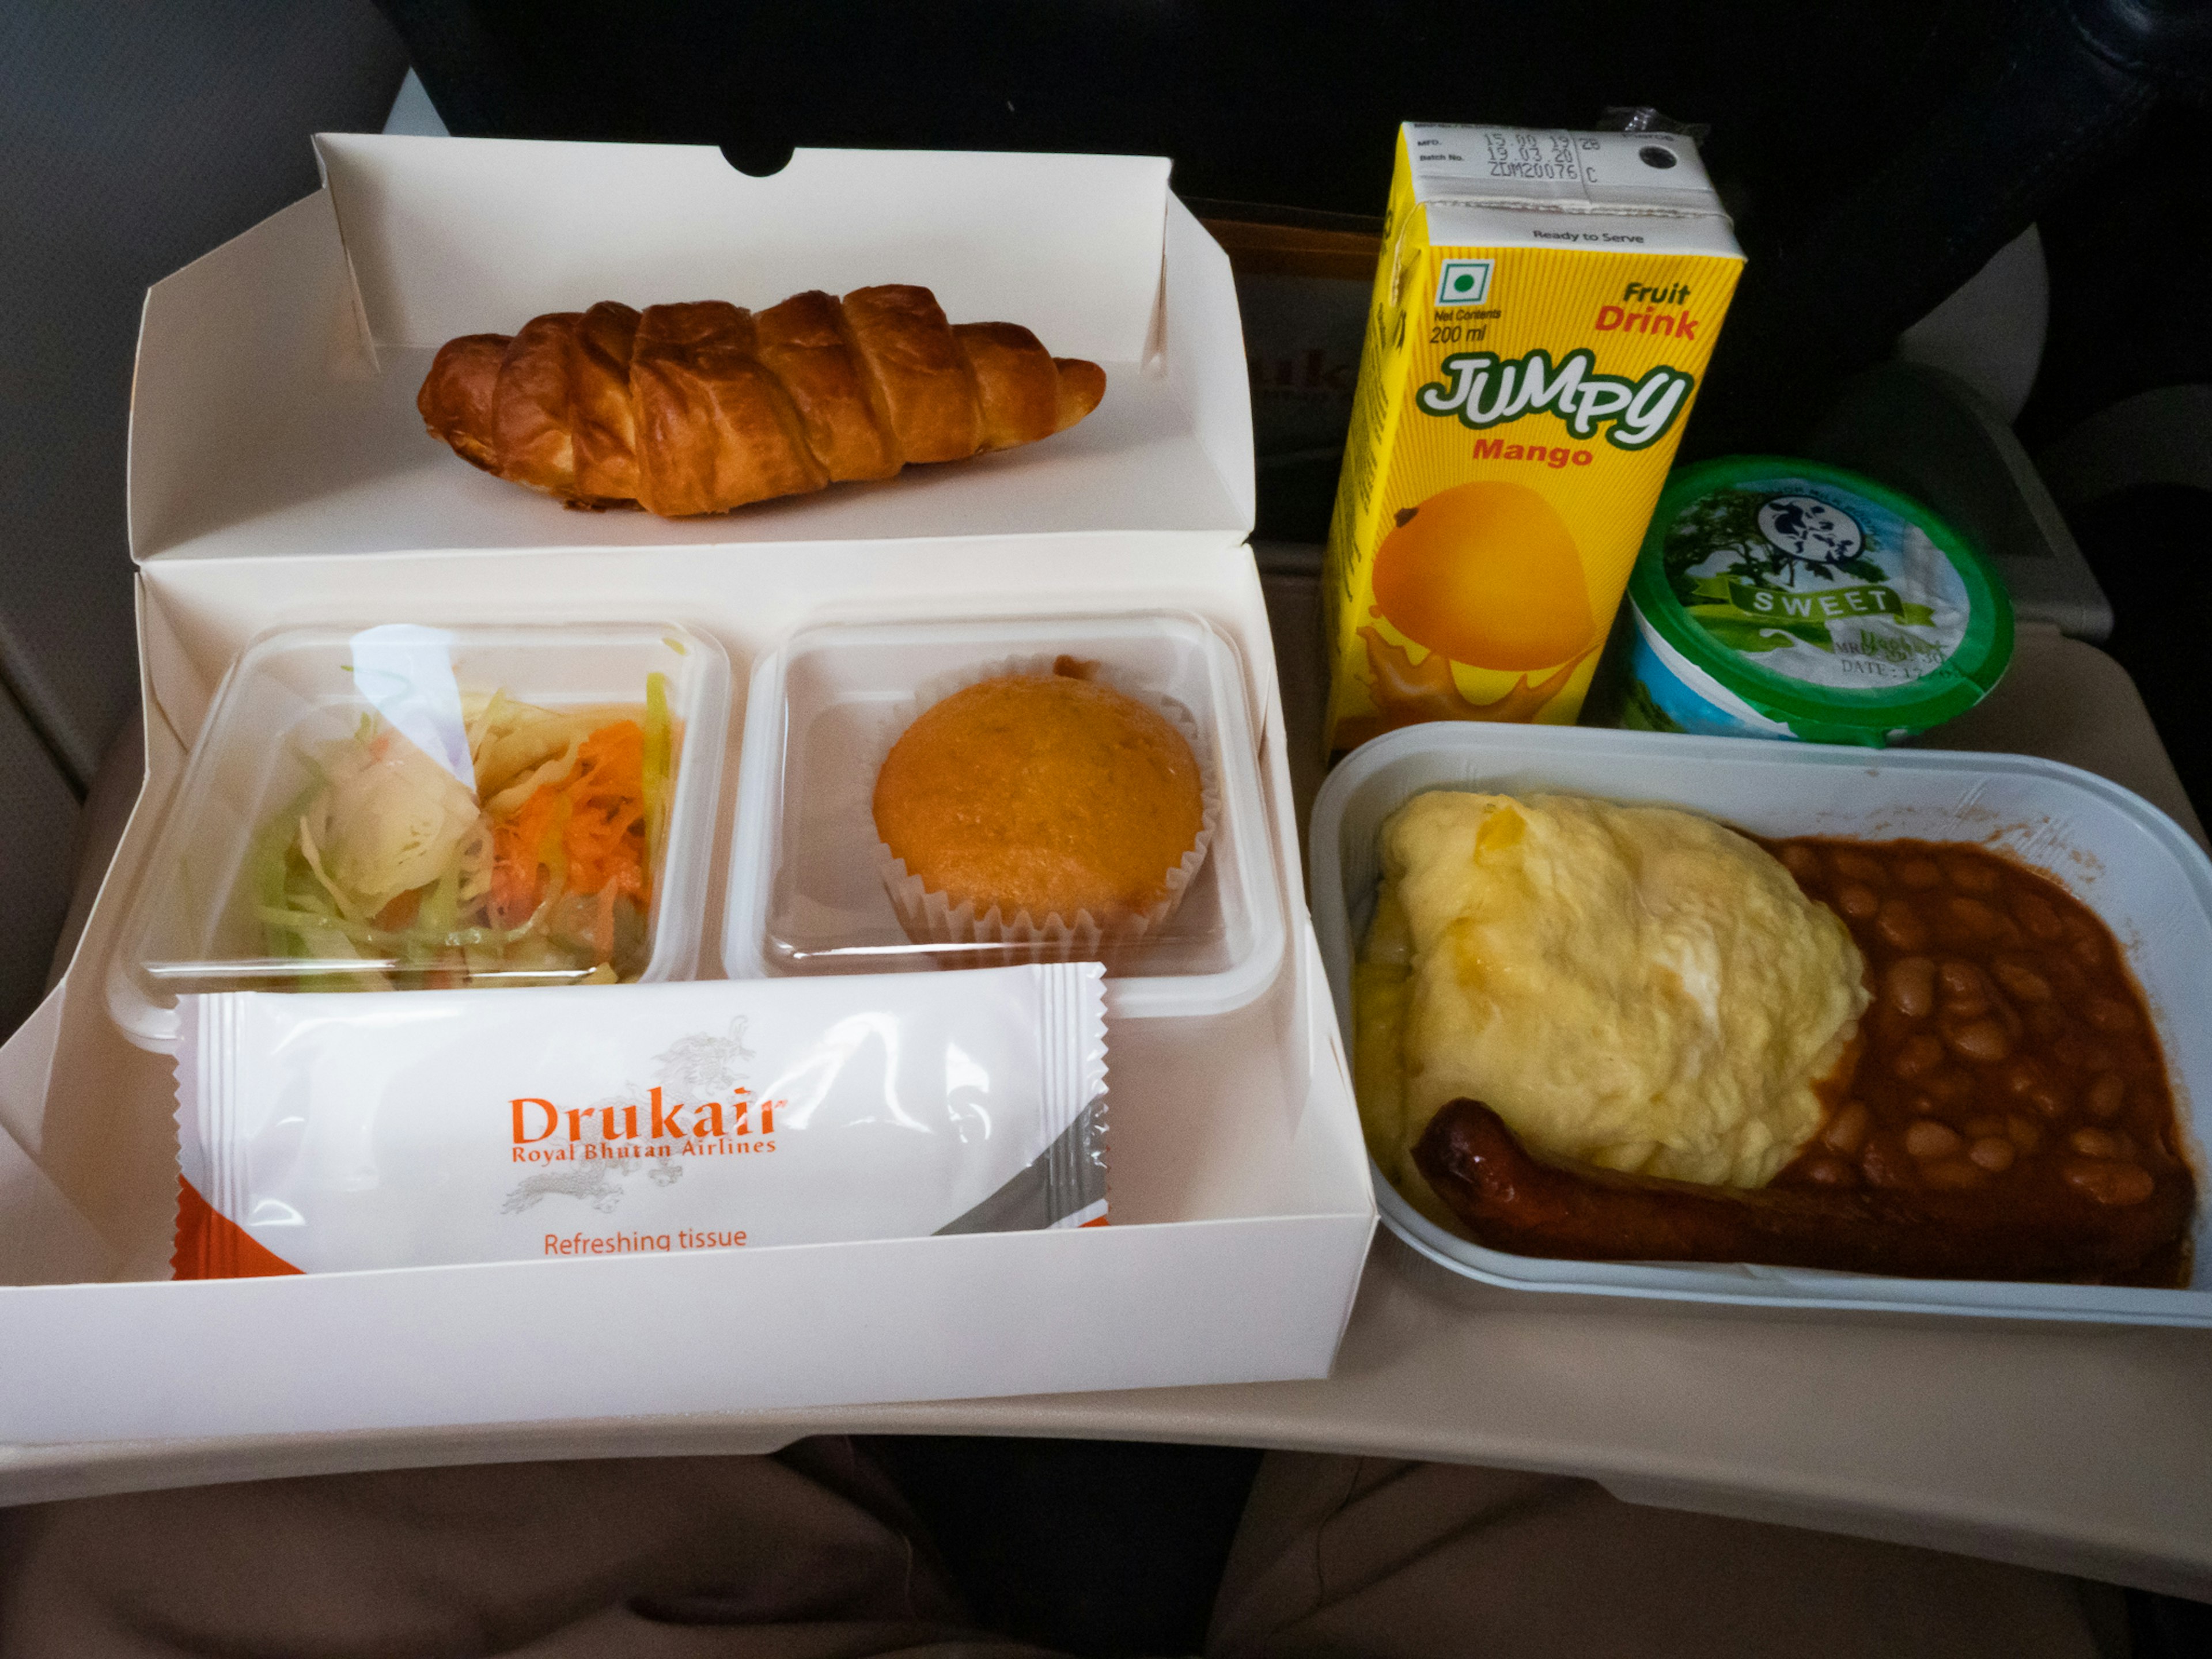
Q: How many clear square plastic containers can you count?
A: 2